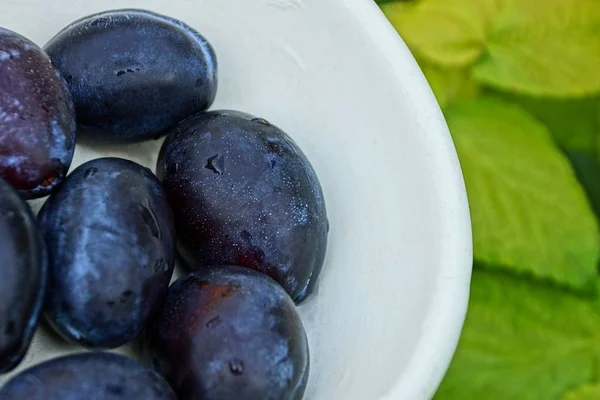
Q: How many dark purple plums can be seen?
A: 7